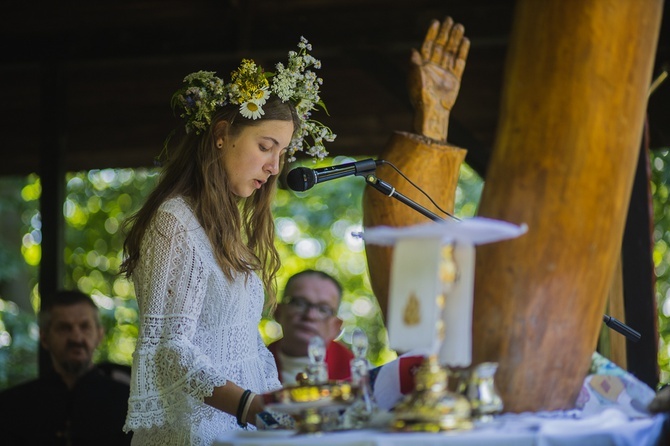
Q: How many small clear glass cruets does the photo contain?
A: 2